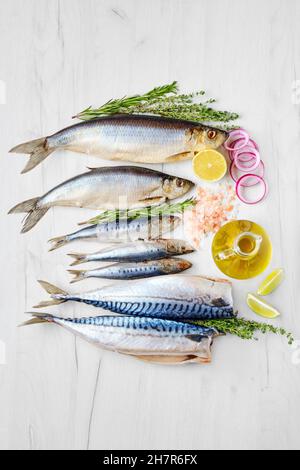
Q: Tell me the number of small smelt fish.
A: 3